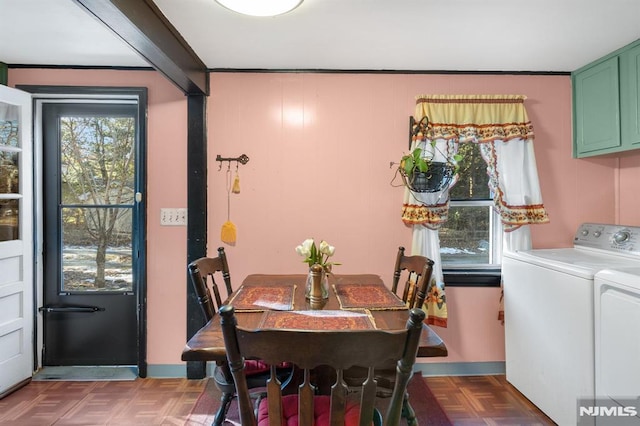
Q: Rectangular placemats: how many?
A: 3